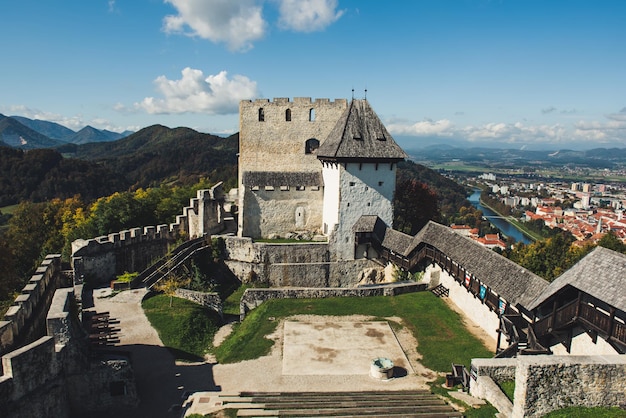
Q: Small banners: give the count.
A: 3